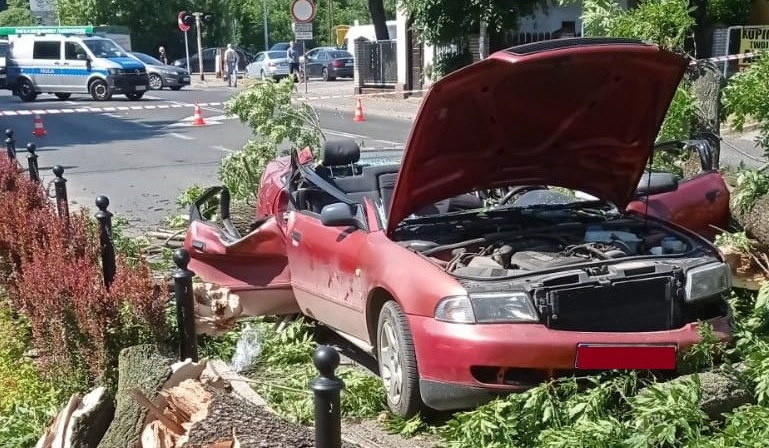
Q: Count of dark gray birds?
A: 0